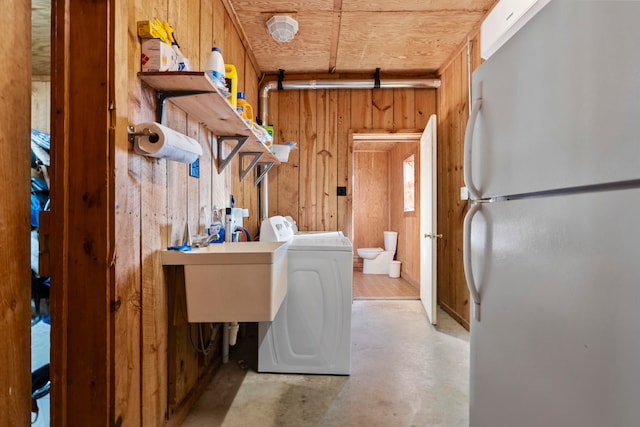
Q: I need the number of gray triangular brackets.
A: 3